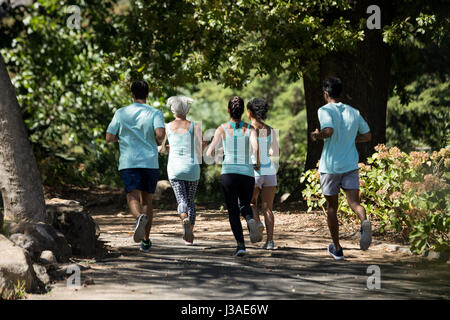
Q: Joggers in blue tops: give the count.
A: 5